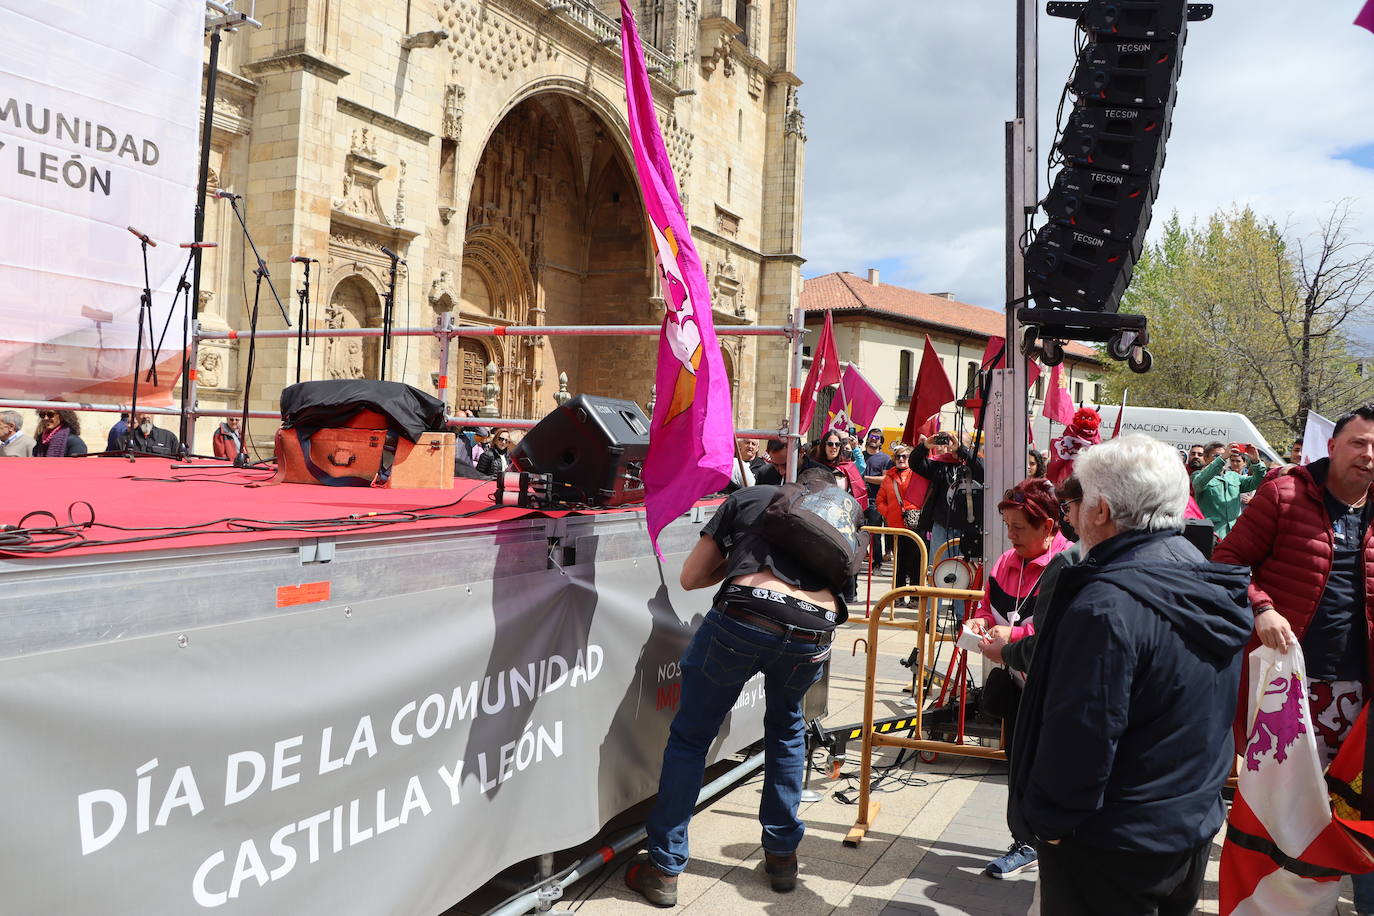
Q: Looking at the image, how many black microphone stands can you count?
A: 5